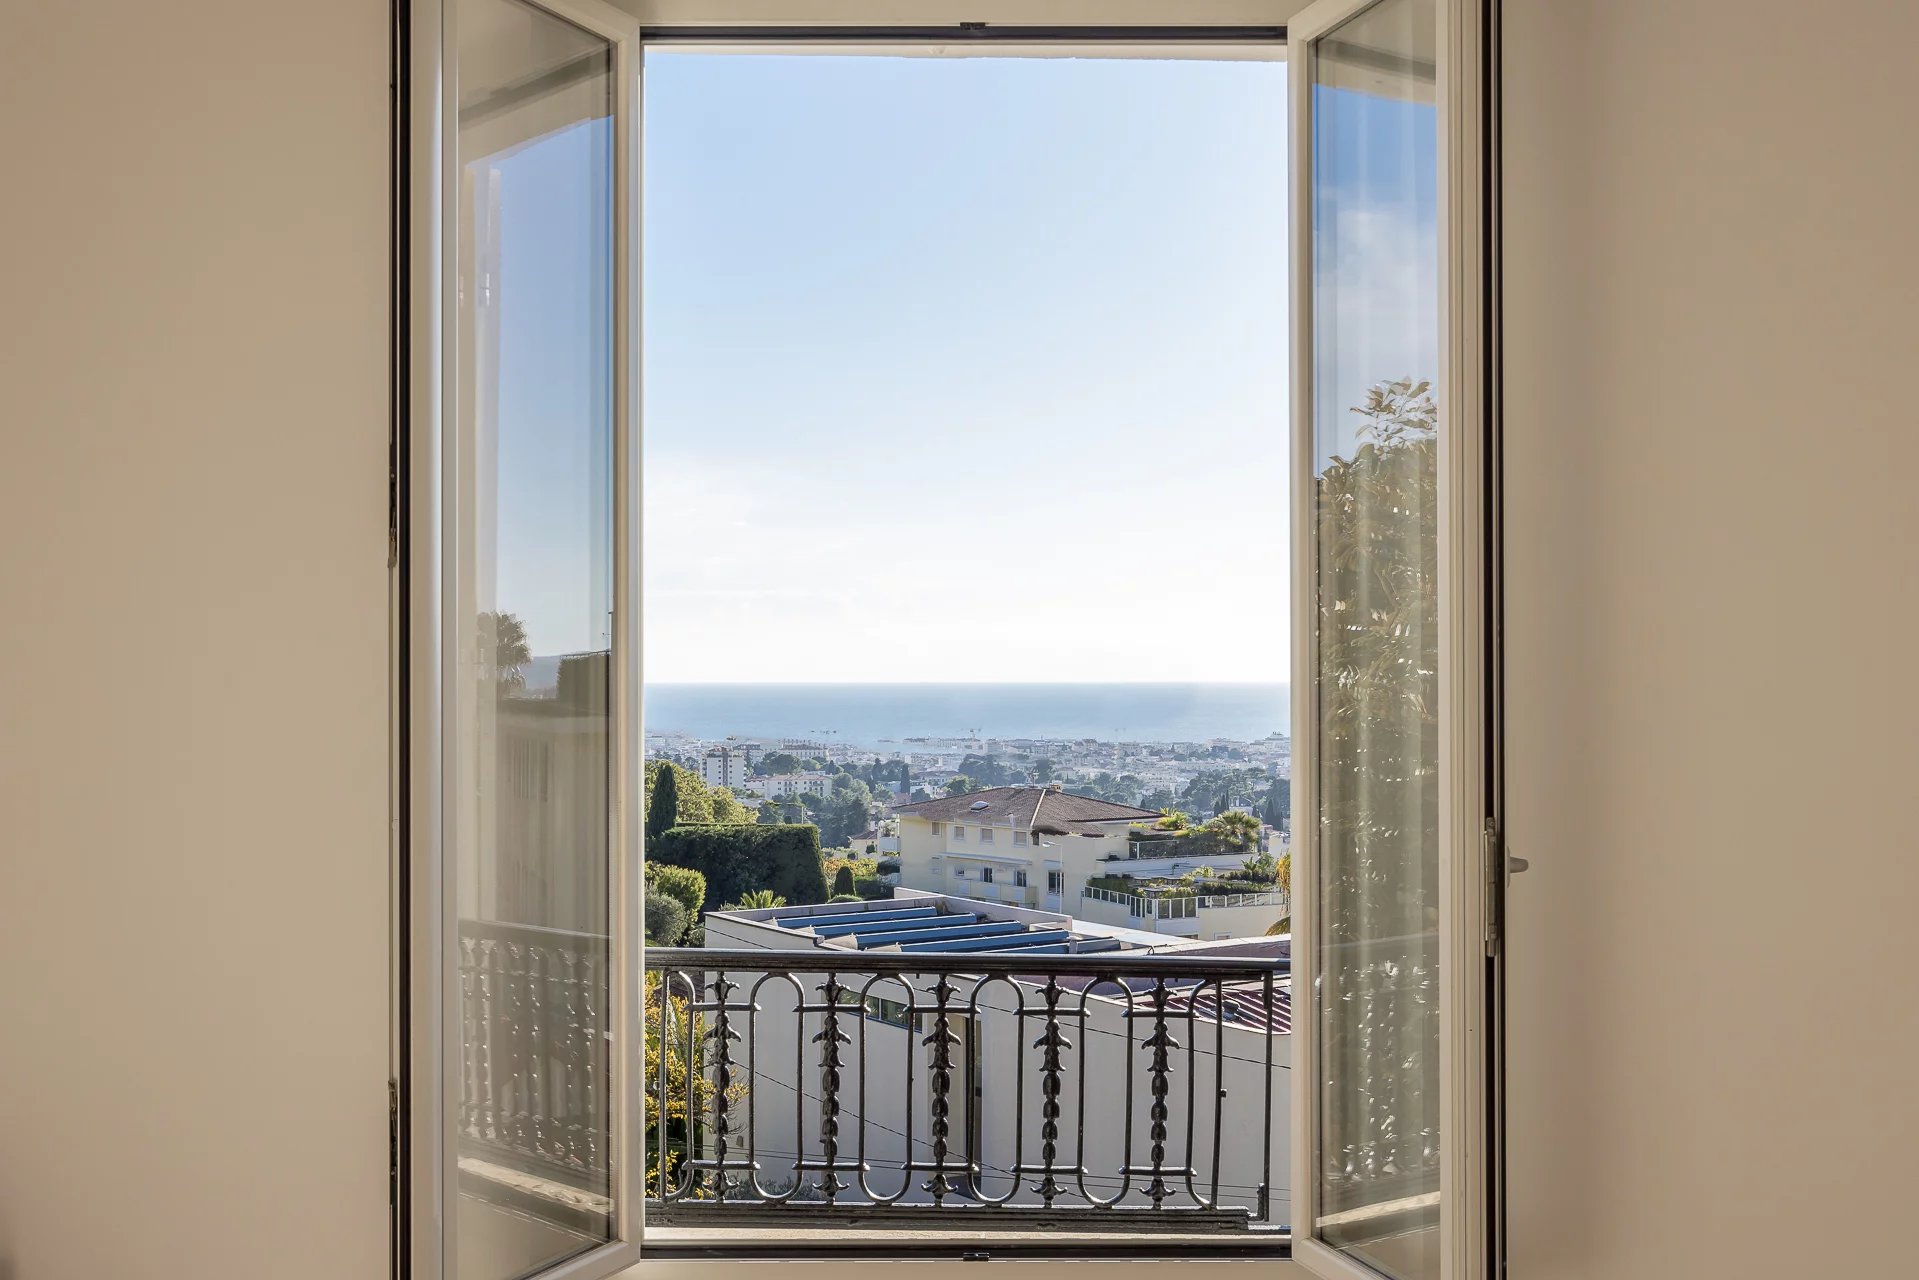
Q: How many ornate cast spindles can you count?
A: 5